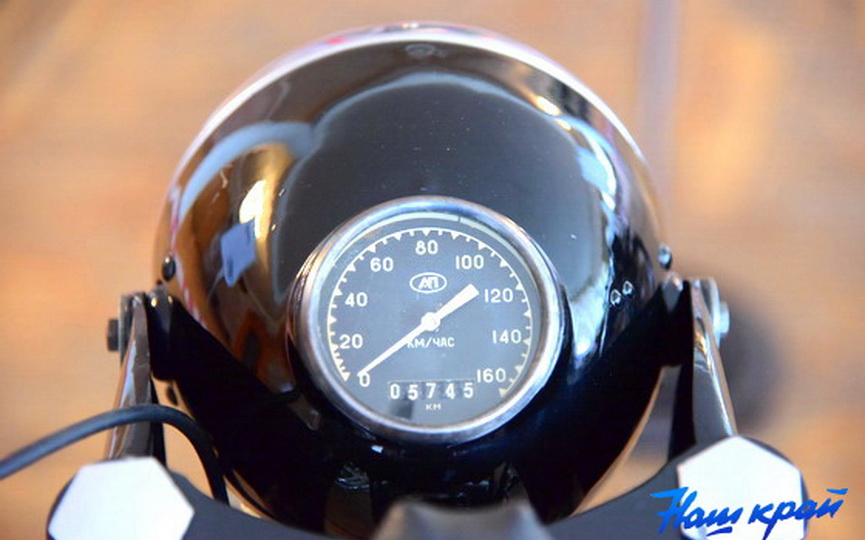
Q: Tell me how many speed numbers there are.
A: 9